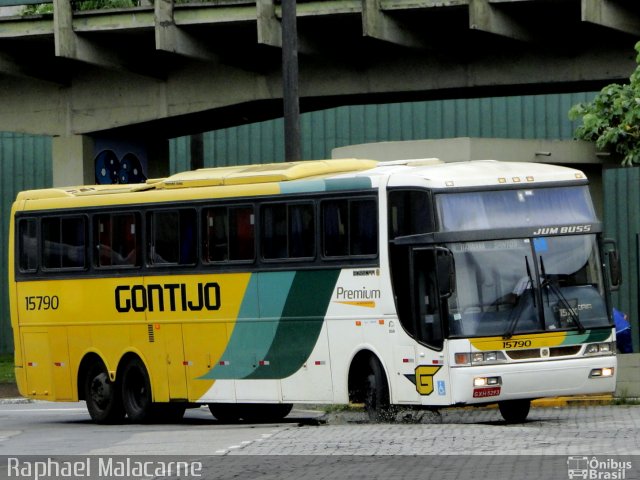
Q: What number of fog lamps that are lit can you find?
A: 2